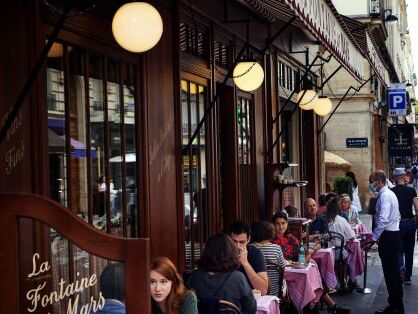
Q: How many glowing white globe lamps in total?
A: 4